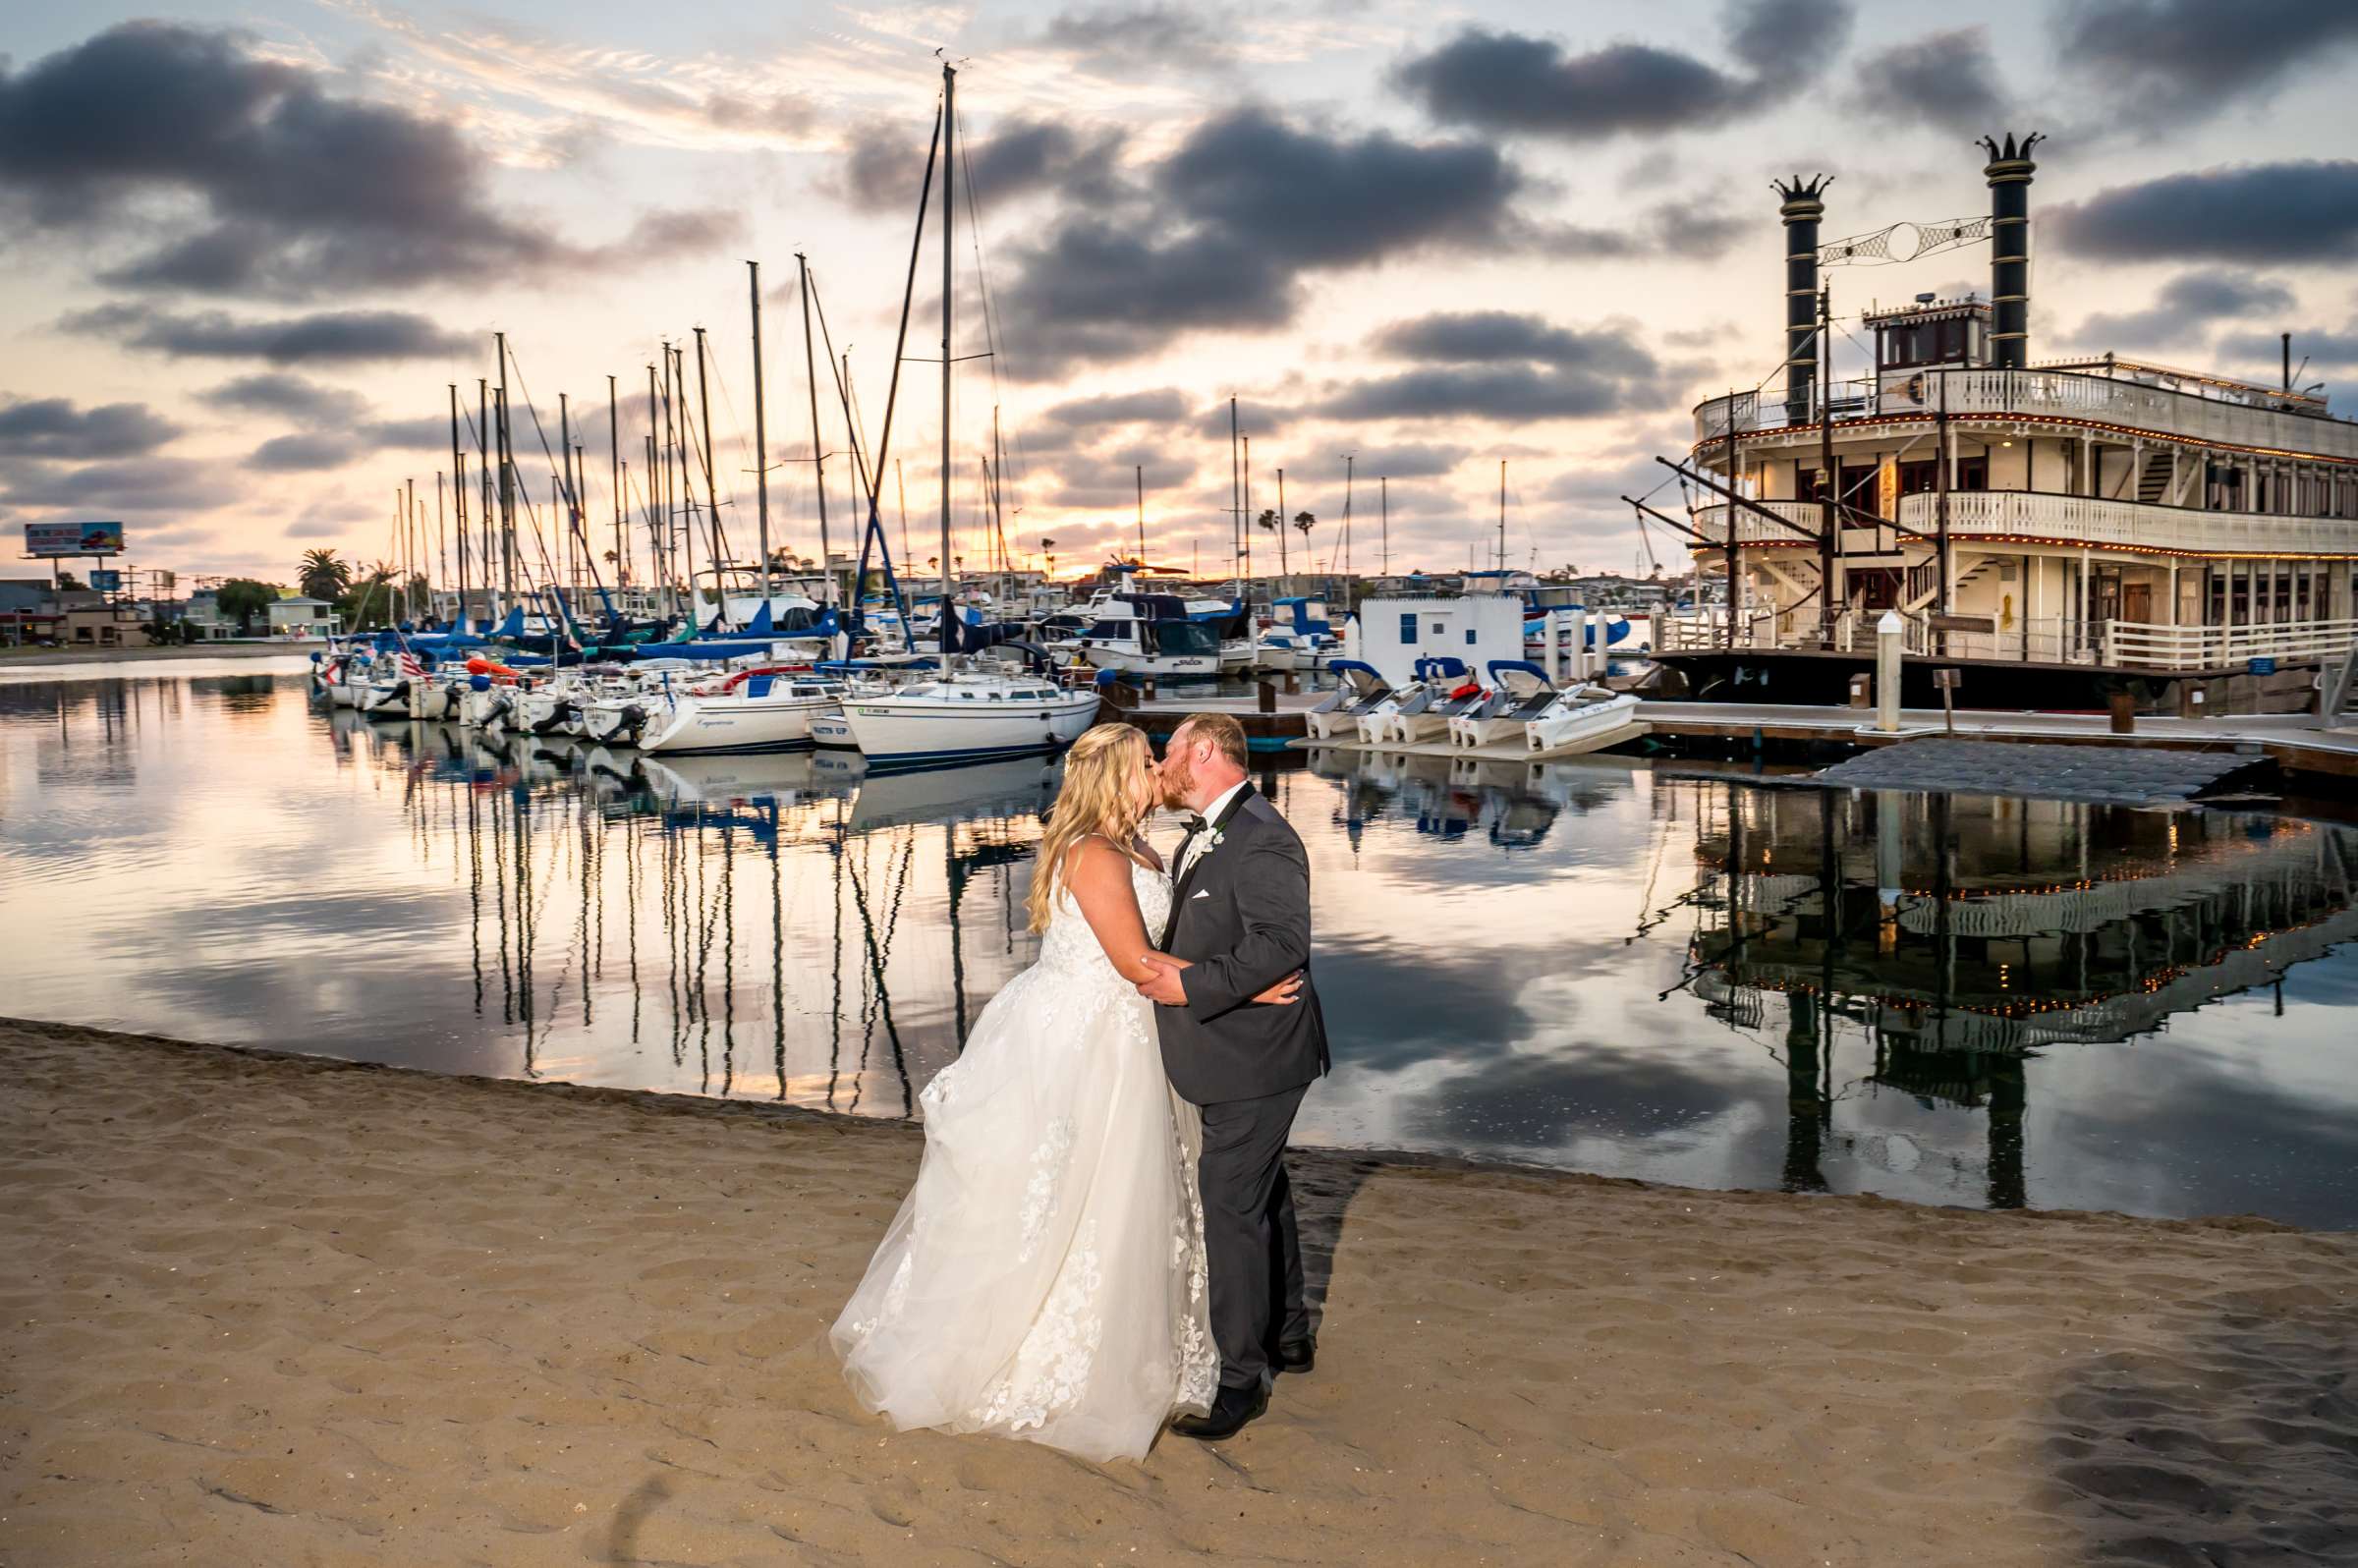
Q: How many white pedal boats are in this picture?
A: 3